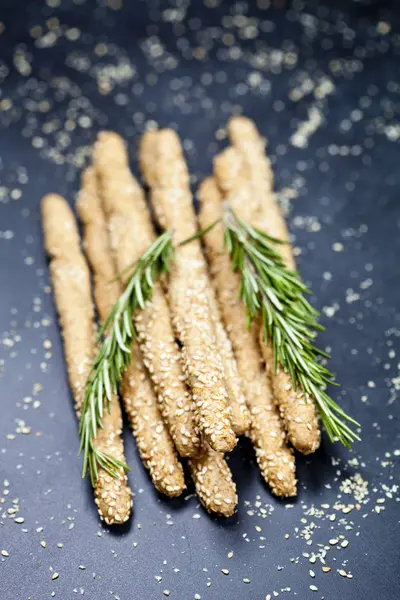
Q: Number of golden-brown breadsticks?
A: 8